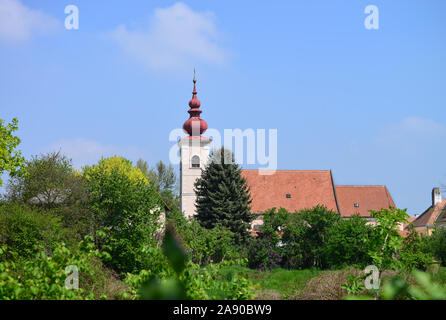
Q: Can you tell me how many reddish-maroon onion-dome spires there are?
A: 1